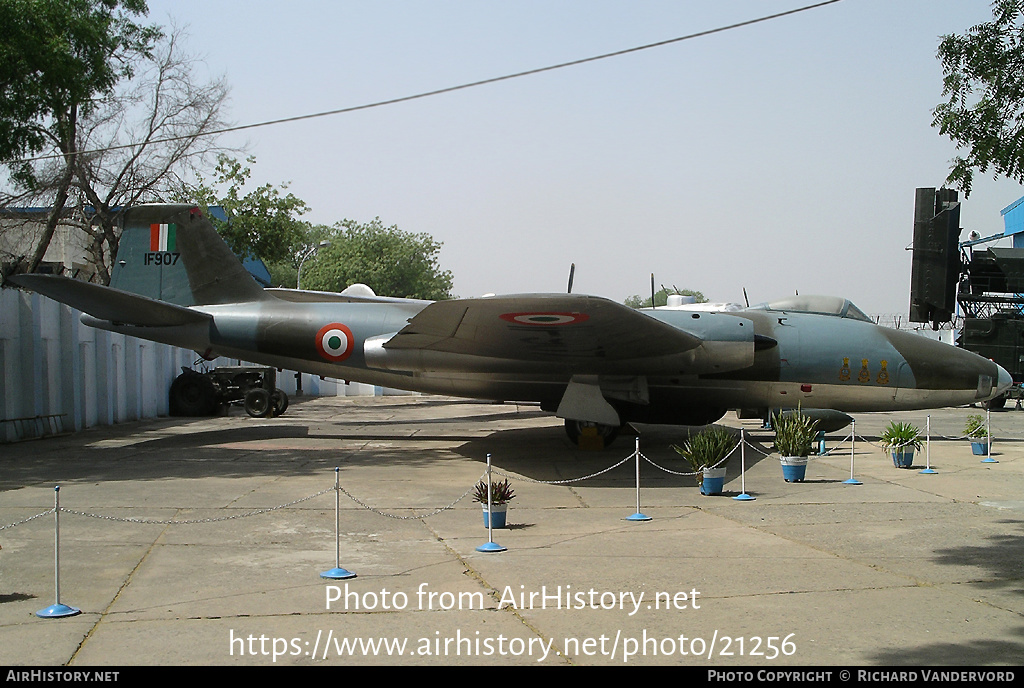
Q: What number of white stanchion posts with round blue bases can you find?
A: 8